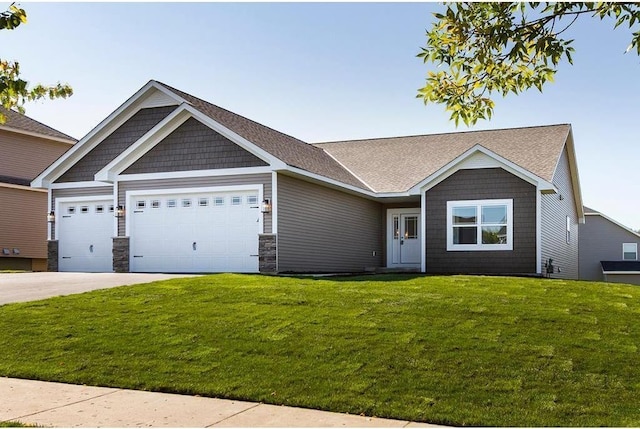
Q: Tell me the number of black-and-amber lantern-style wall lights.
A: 3